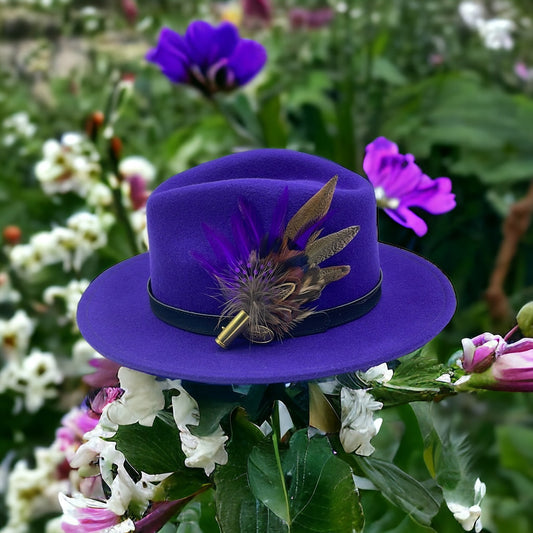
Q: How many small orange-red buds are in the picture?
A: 3